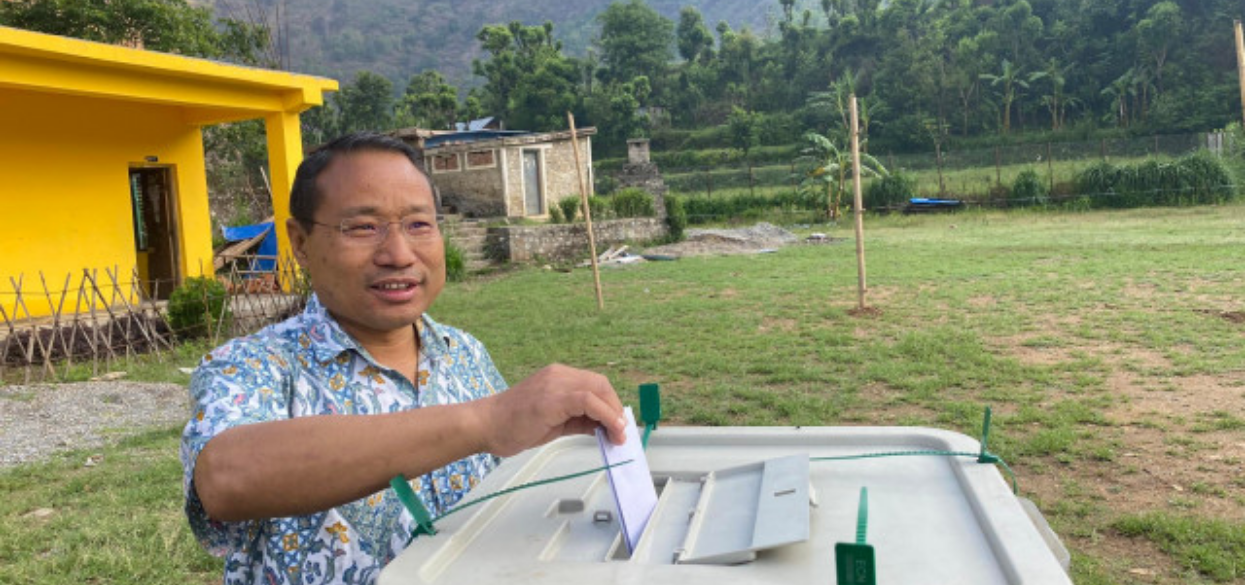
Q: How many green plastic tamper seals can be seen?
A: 4